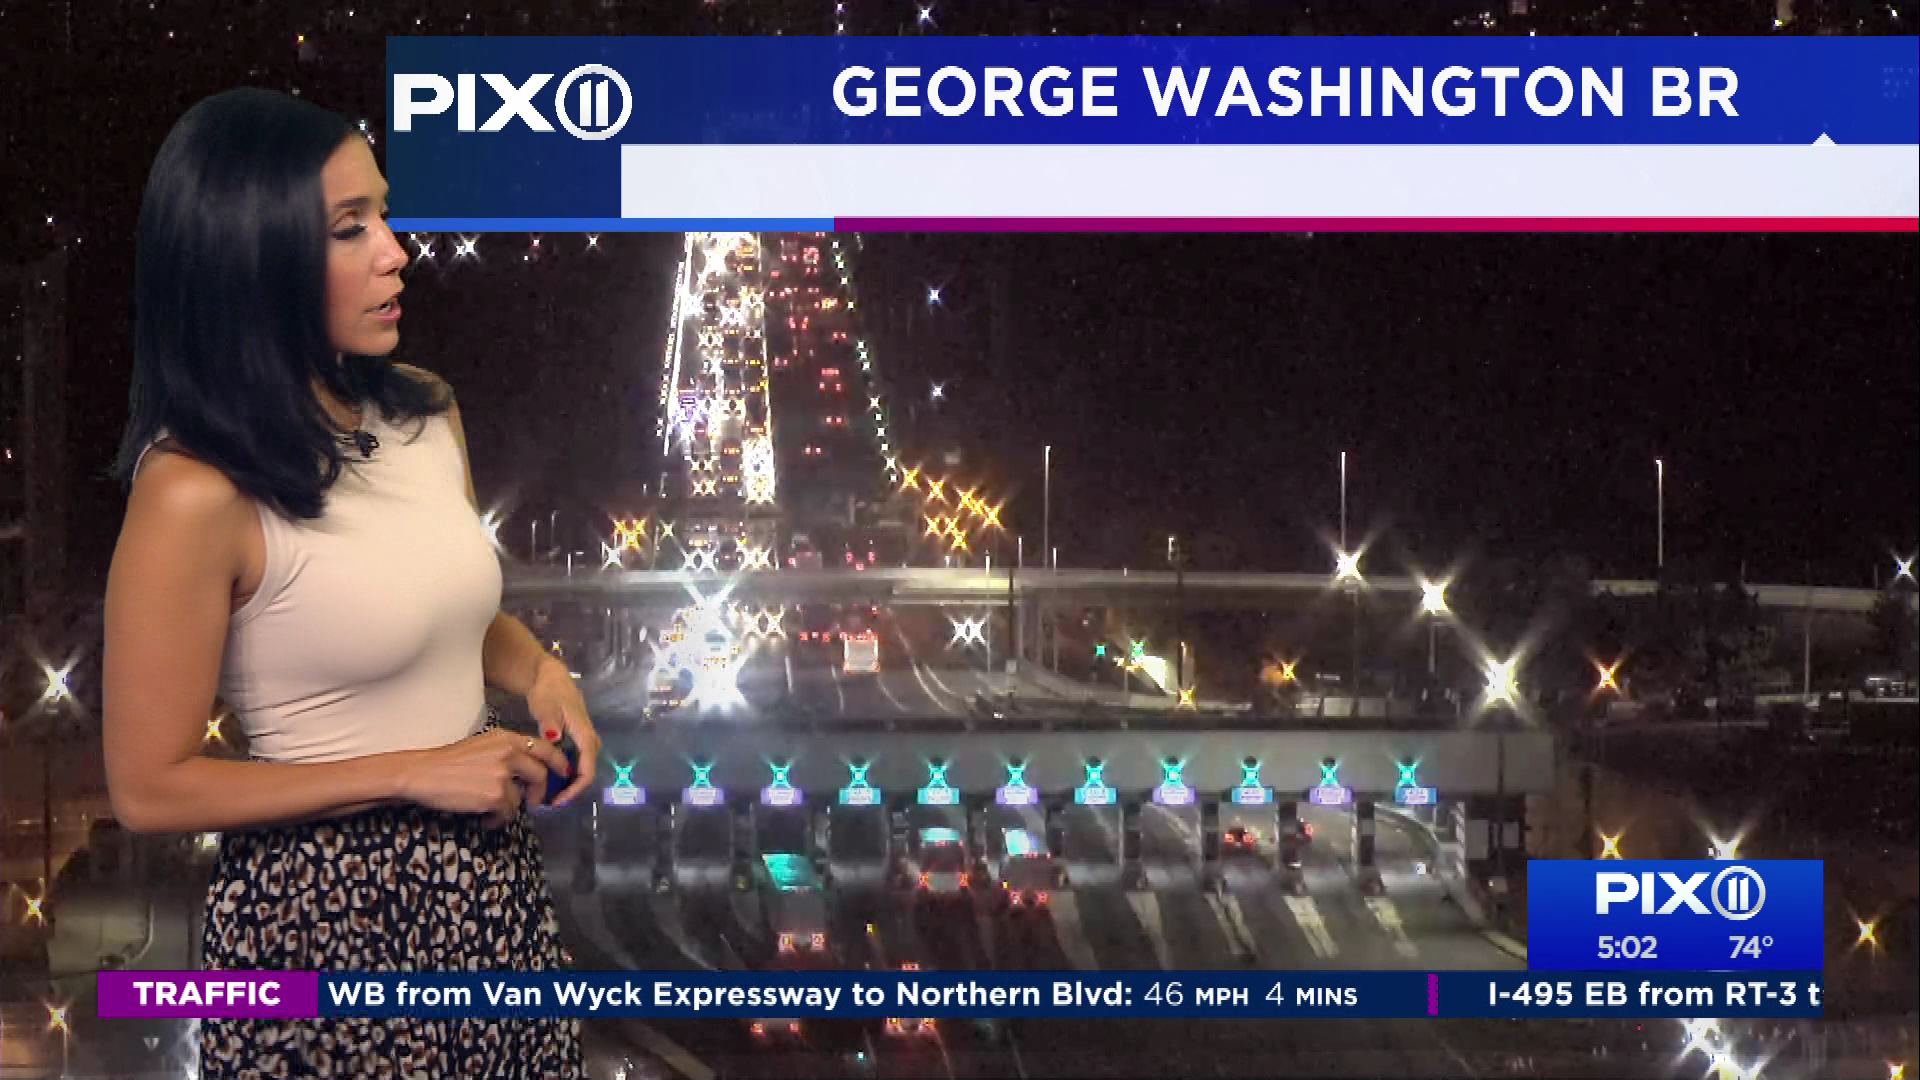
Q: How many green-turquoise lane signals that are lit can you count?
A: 11